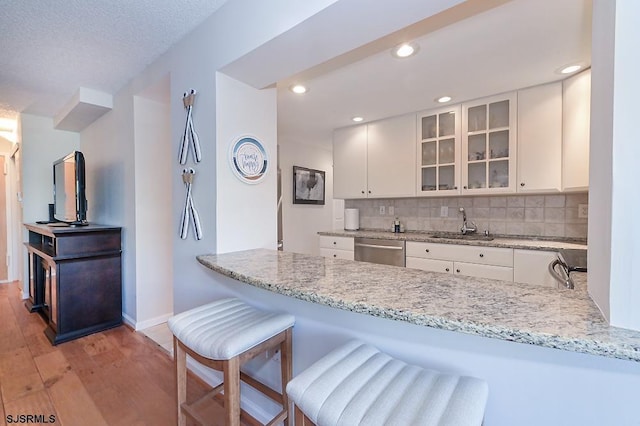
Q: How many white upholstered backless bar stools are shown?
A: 2